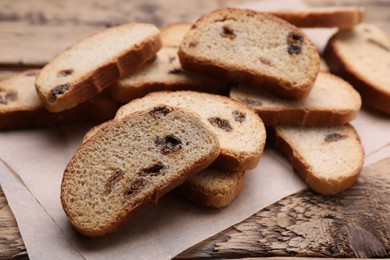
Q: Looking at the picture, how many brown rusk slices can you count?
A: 12